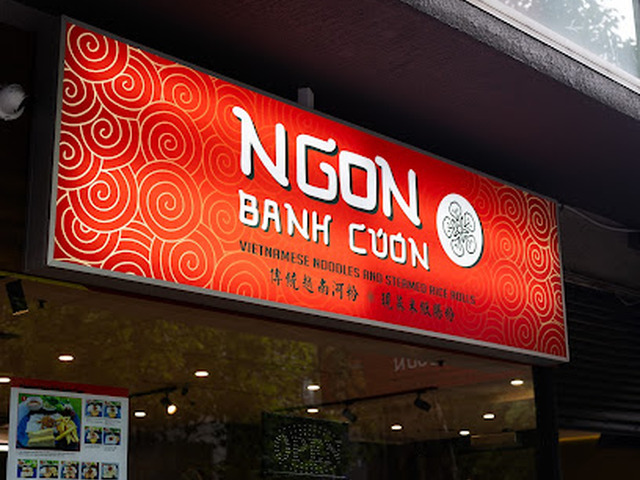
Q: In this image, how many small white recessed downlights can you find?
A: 10